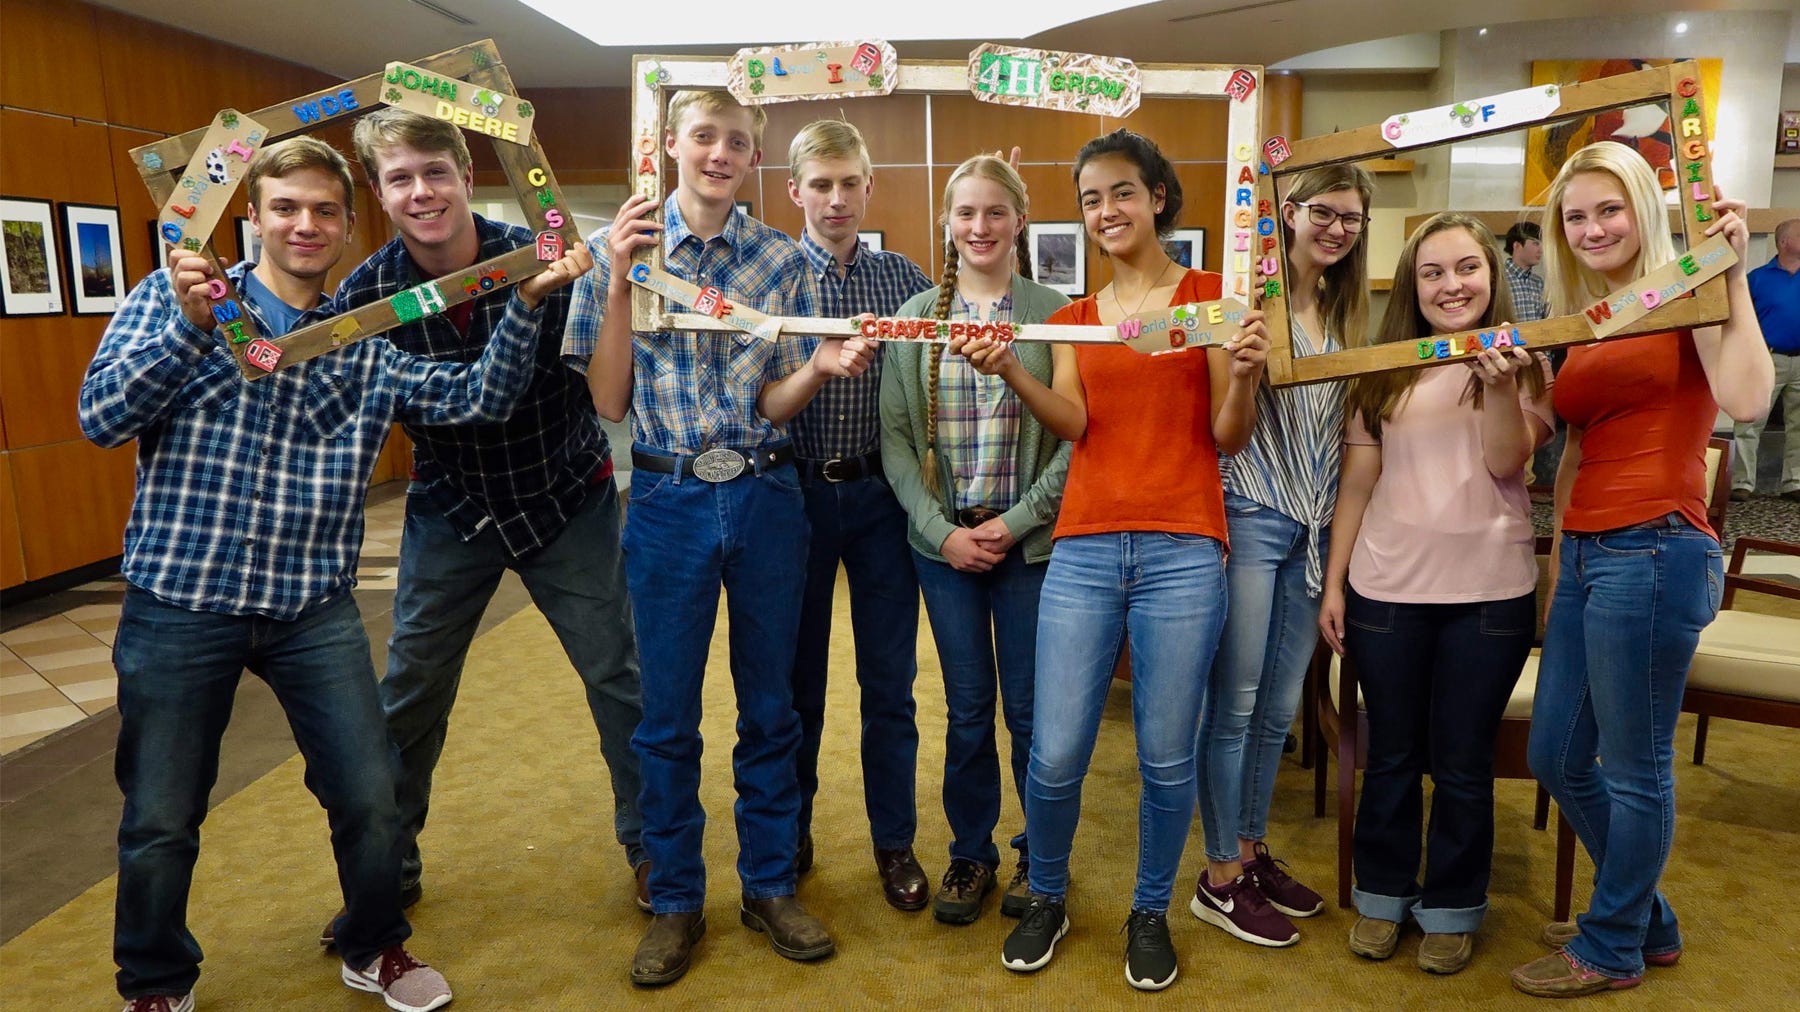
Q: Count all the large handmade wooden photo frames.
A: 3